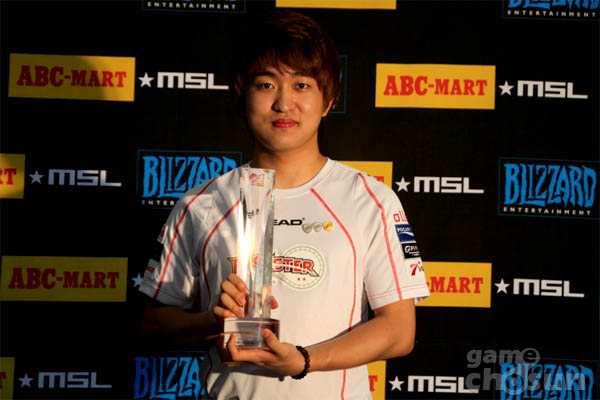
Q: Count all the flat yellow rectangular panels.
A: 9